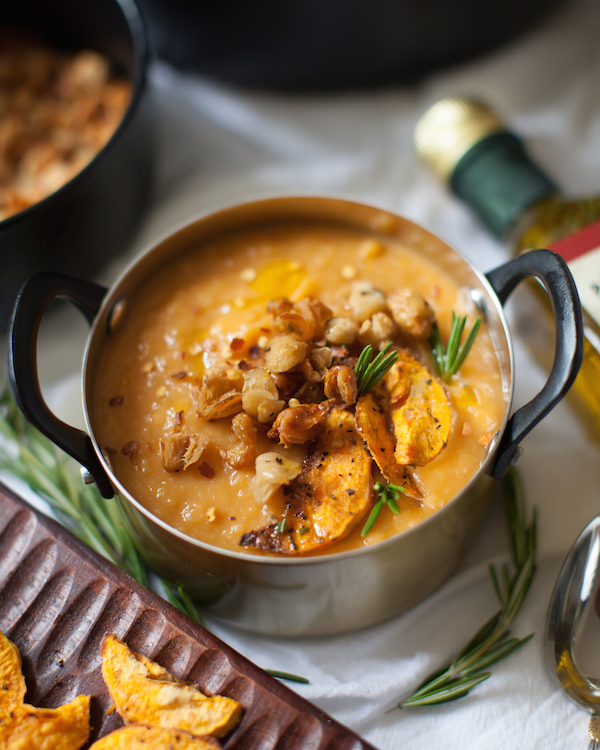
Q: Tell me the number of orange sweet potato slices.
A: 7